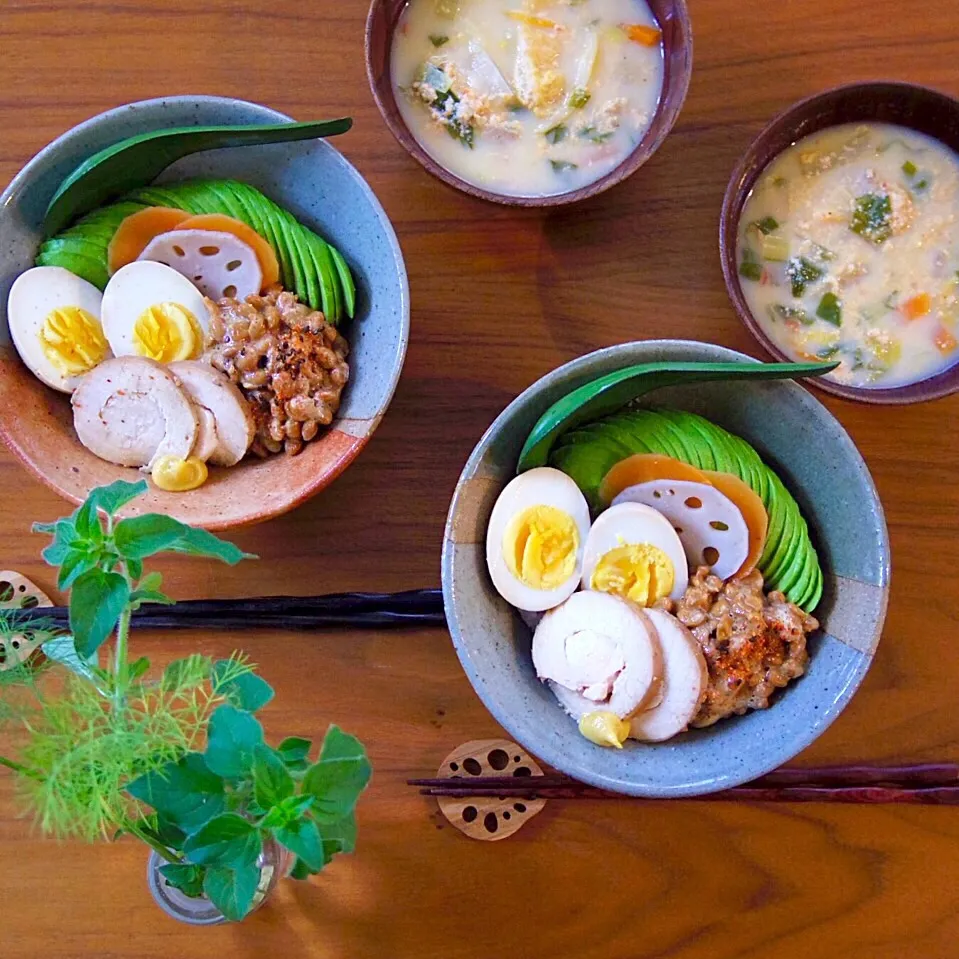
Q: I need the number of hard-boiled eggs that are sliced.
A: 2